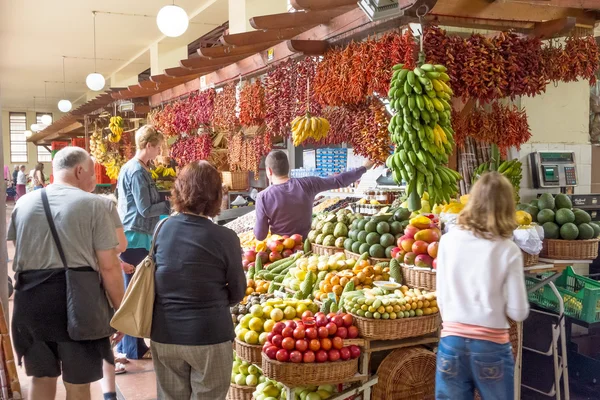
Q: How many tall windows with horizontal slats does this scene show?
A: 2